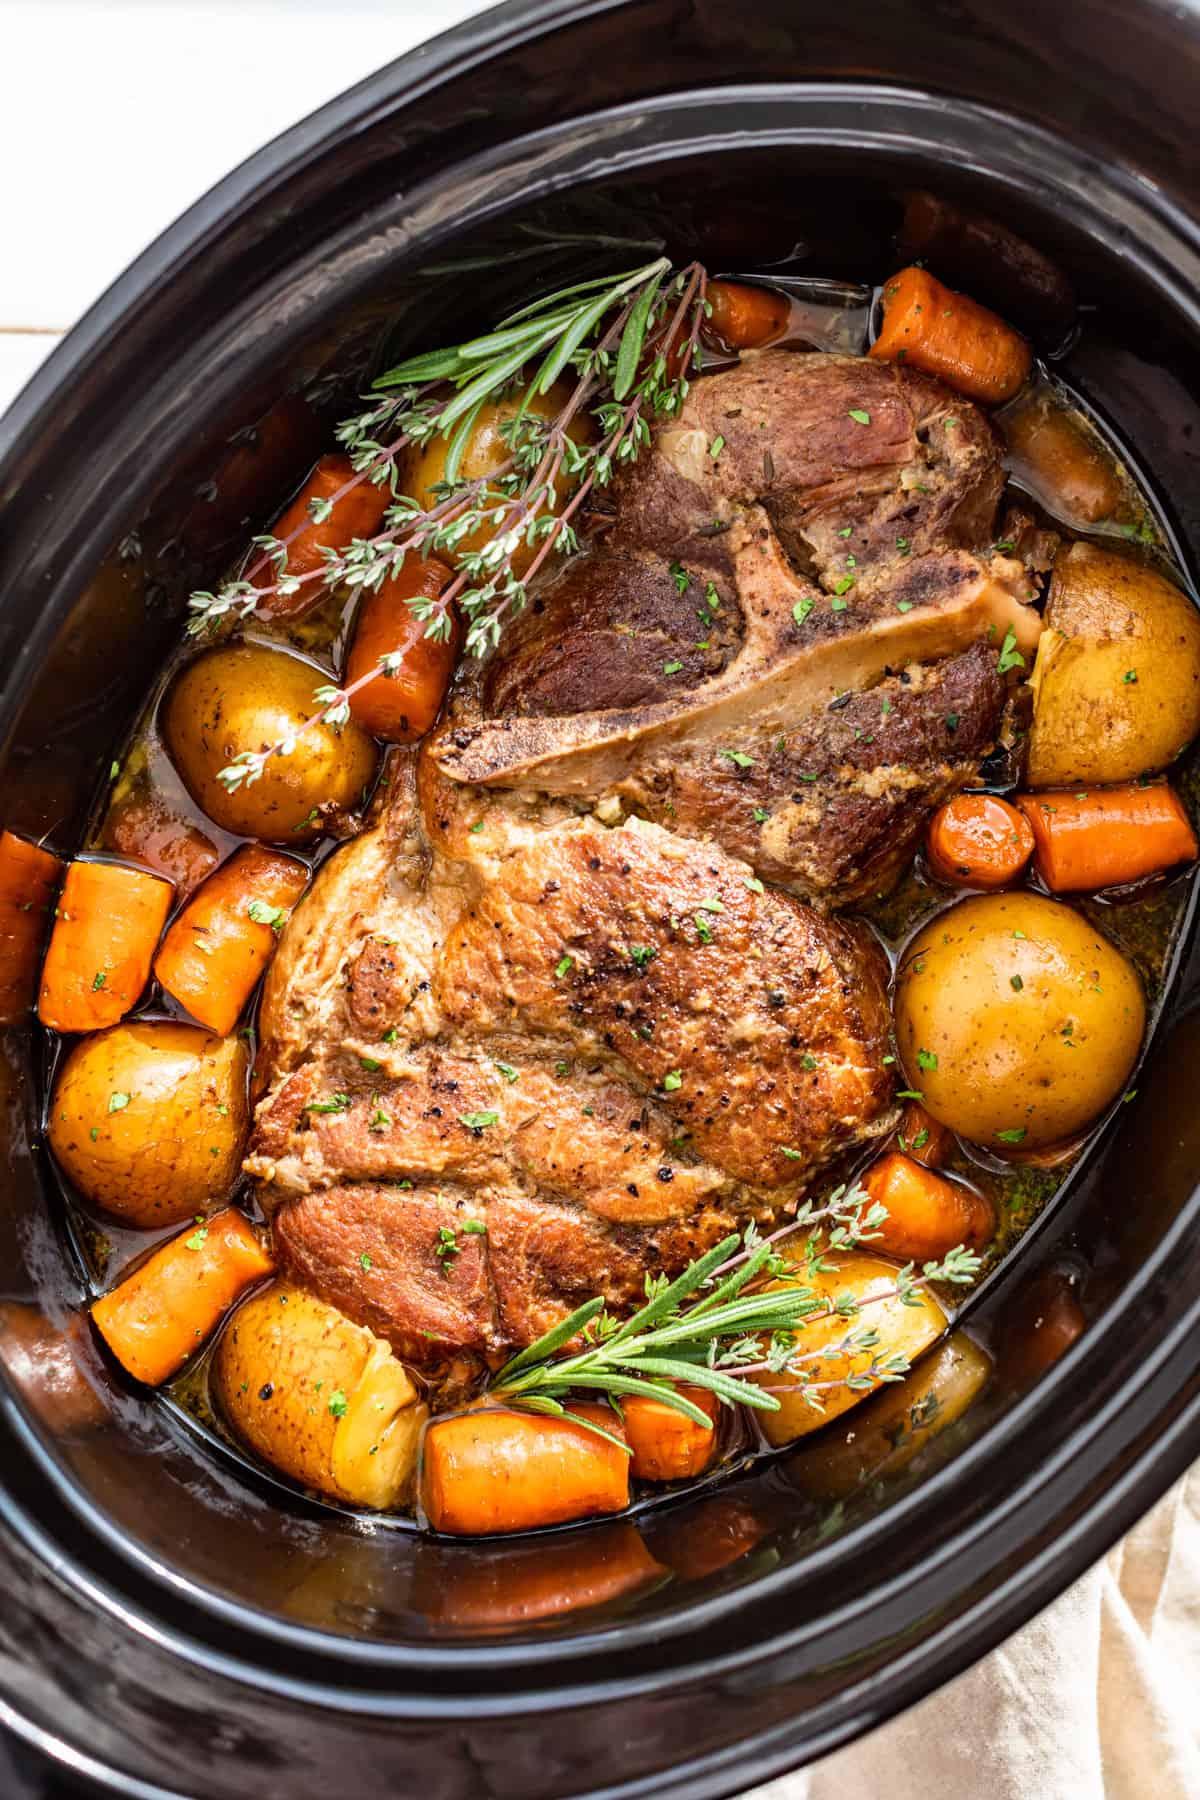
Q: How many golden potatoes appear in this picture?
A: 7